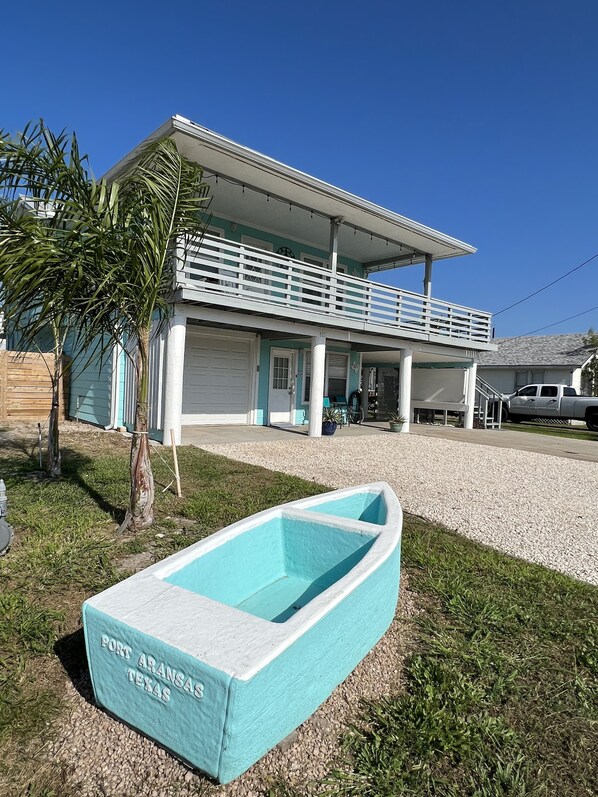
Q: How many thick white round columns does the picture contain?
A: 4